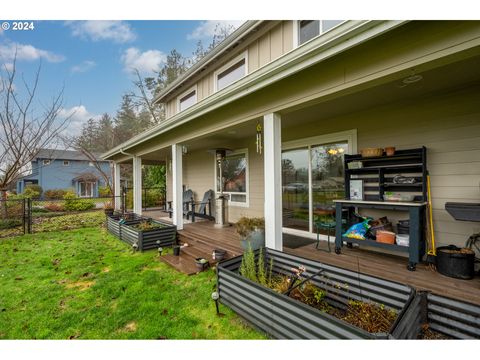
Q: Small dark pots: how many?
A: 3